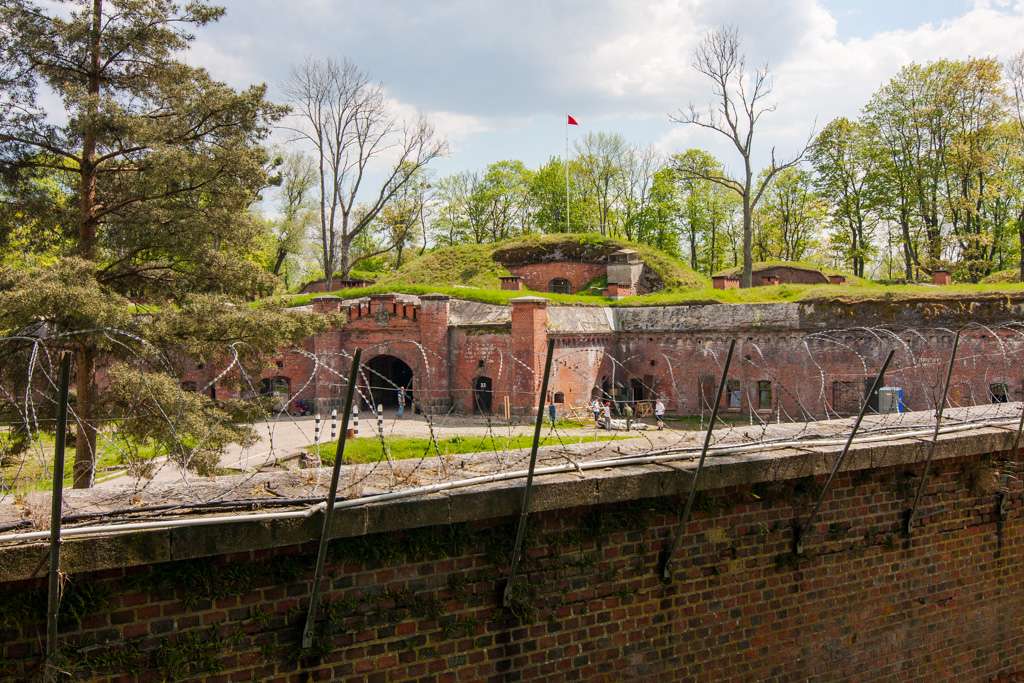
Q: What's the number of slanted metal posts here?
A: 7